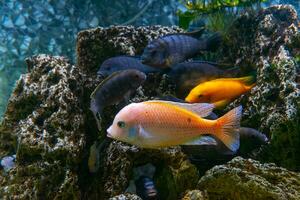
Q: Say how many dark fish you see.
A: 5